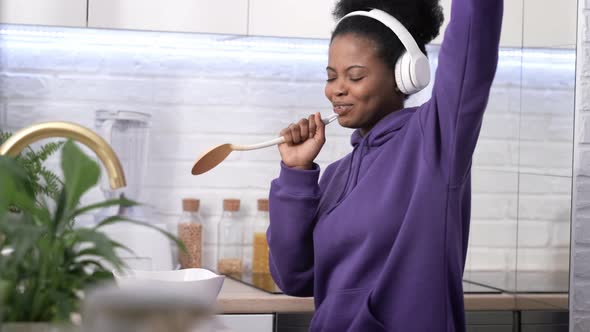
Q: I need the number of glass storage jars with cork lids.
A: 3